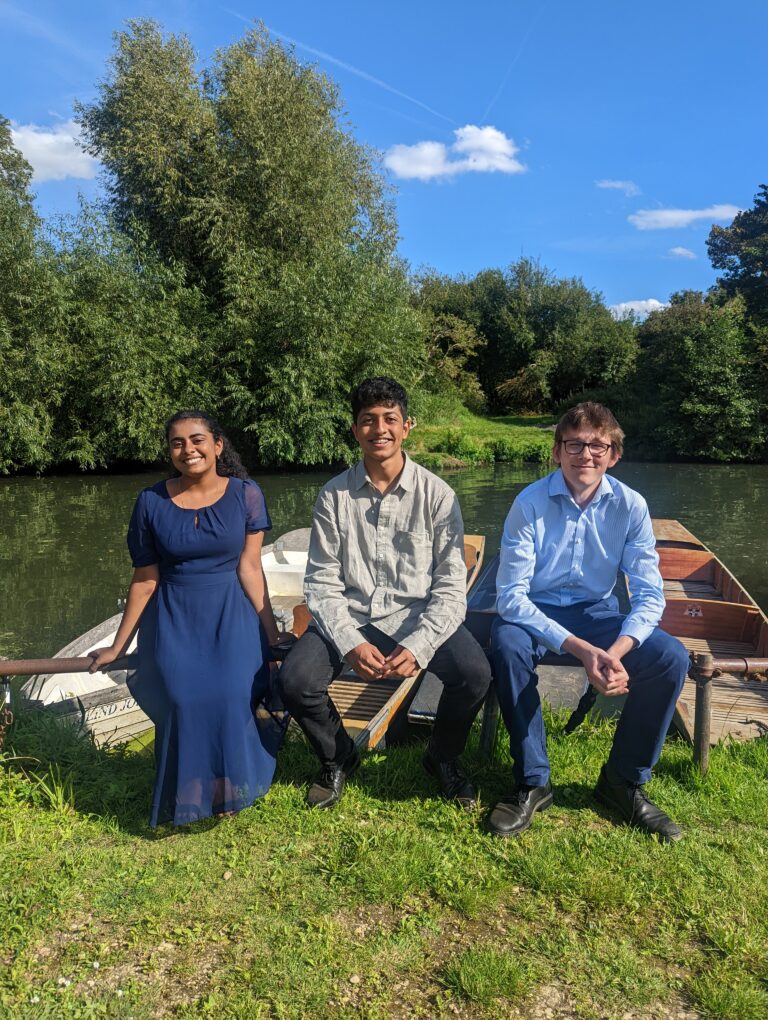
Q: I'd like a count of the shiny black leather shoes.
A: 4